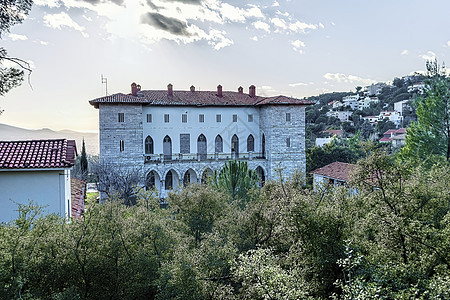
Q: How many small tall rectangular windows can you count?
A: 11